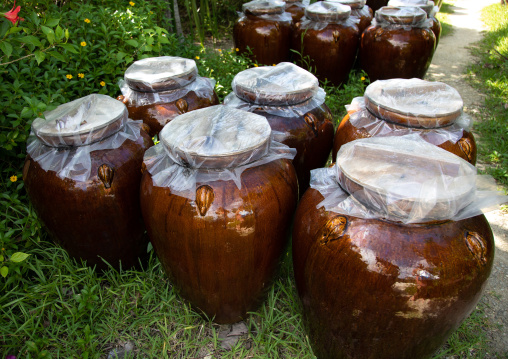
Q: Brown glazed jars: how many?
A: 12